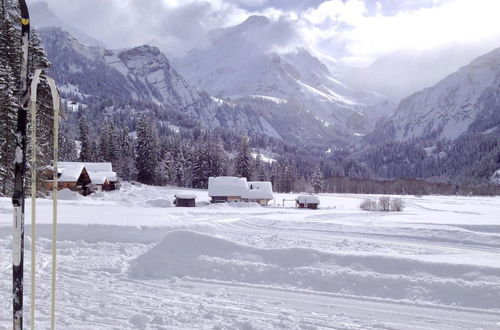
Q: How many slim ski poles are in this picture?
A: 2